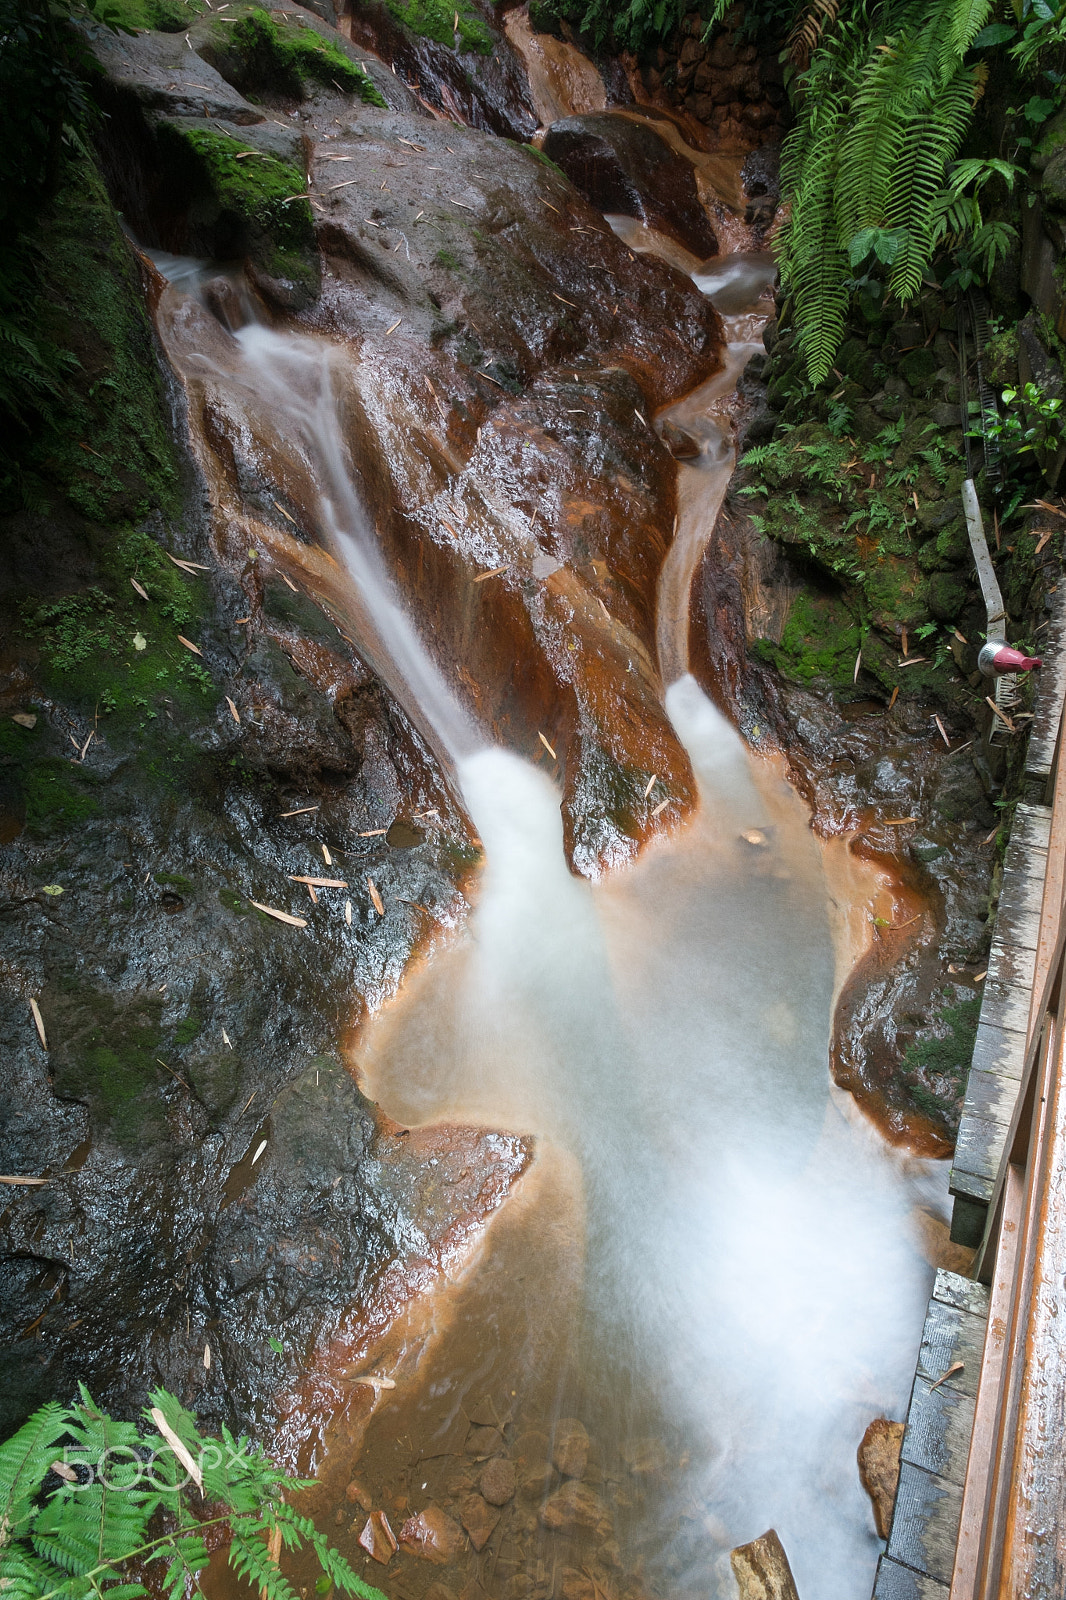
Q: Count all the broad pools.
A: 1